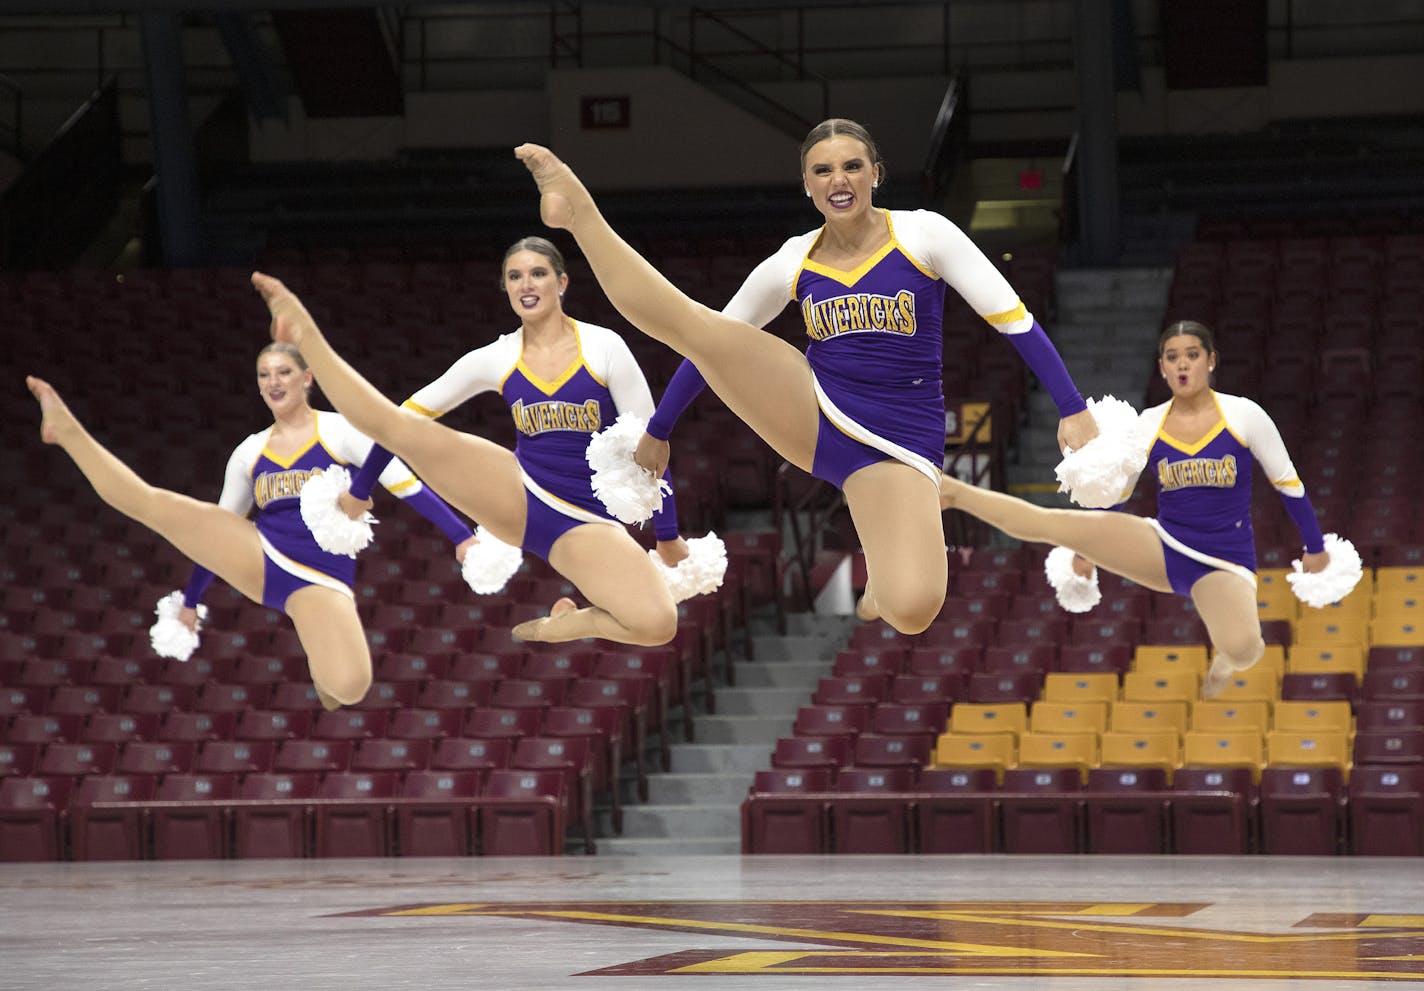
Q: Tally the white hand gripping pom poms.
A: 8